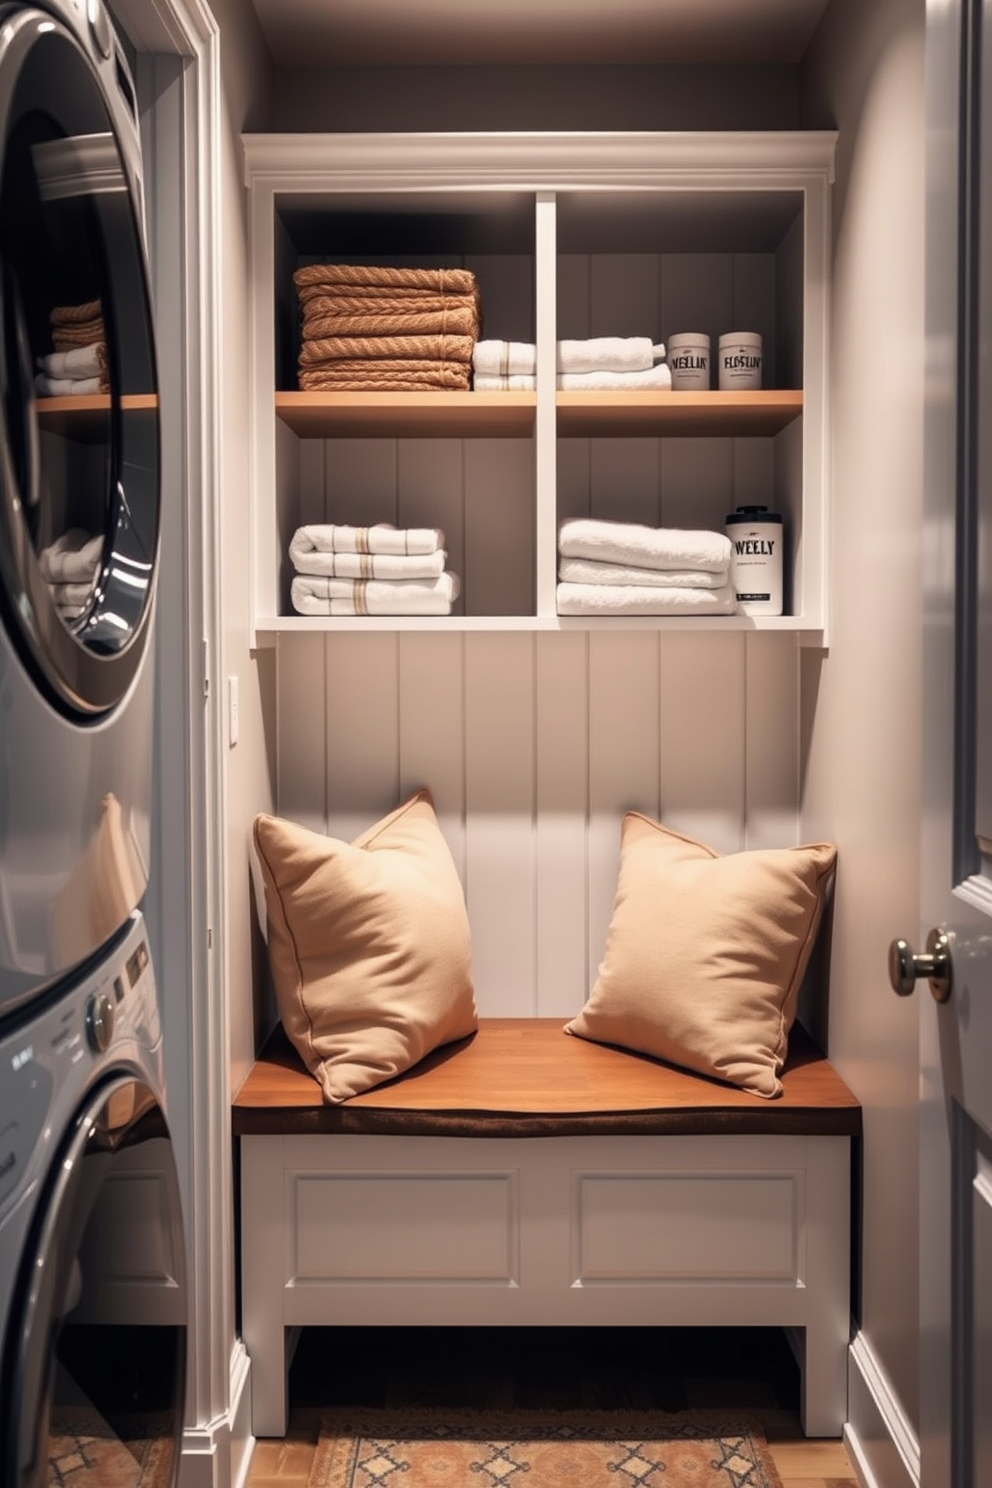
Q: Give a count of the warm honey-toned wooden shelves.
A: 2